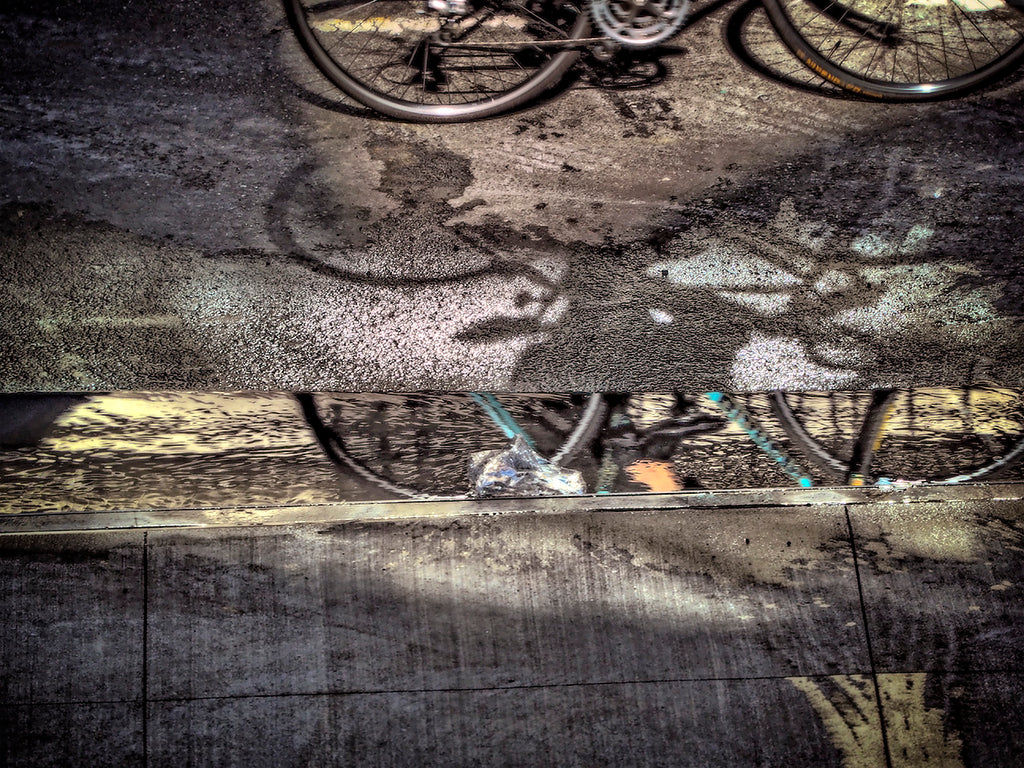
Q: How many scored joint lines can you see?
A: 3